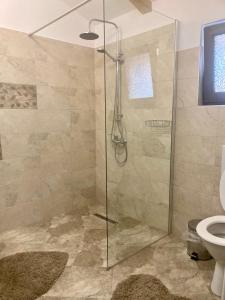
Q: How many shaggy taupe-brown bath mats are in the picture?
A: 2